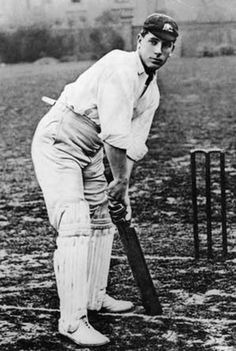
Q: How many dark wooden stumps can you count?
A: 3